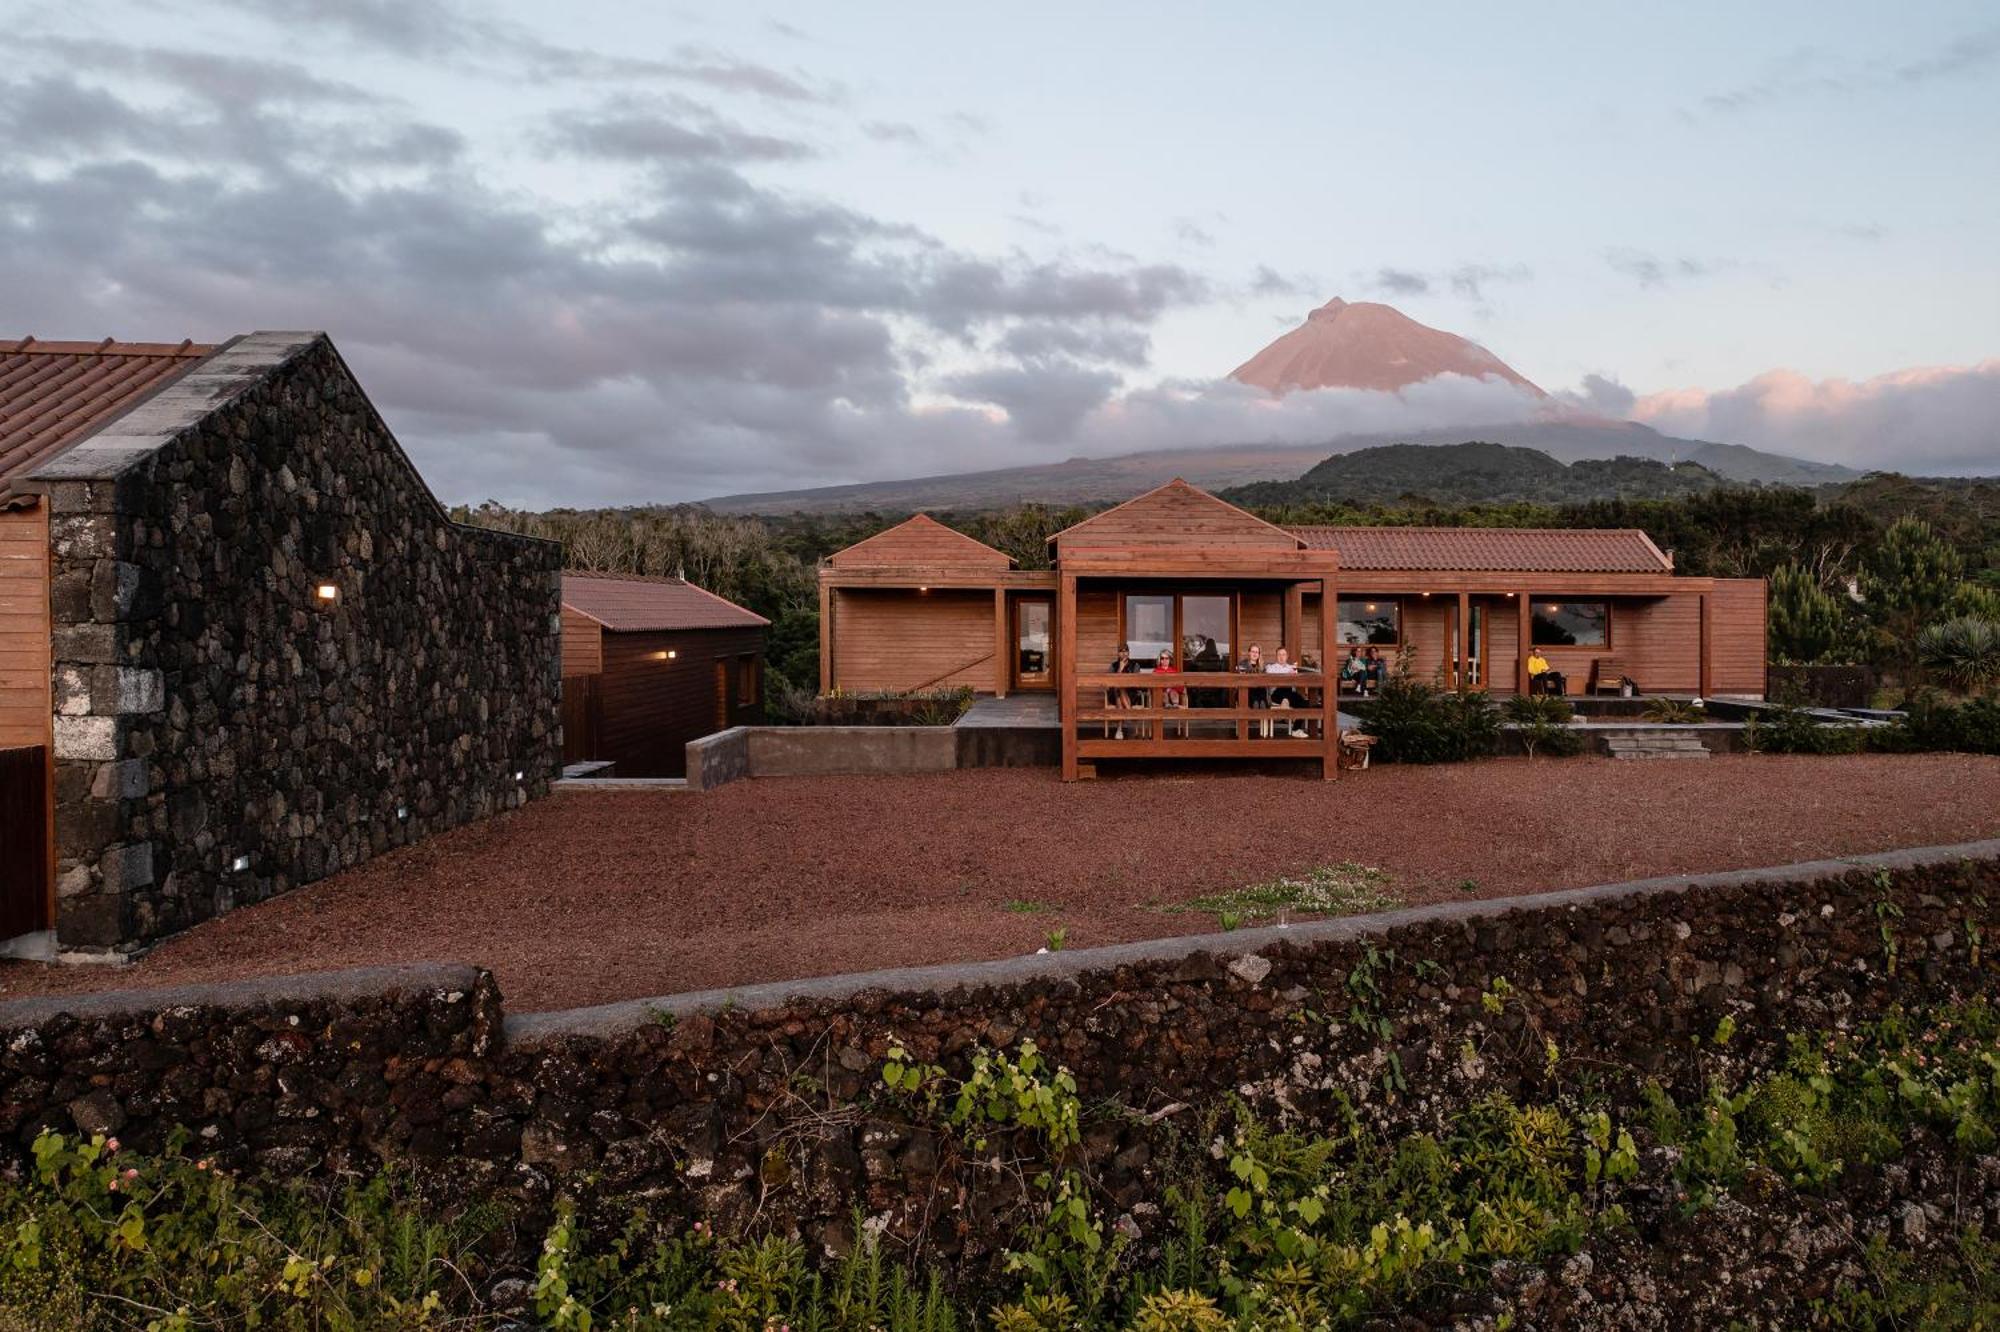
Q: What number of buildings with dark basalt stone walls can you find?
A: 1